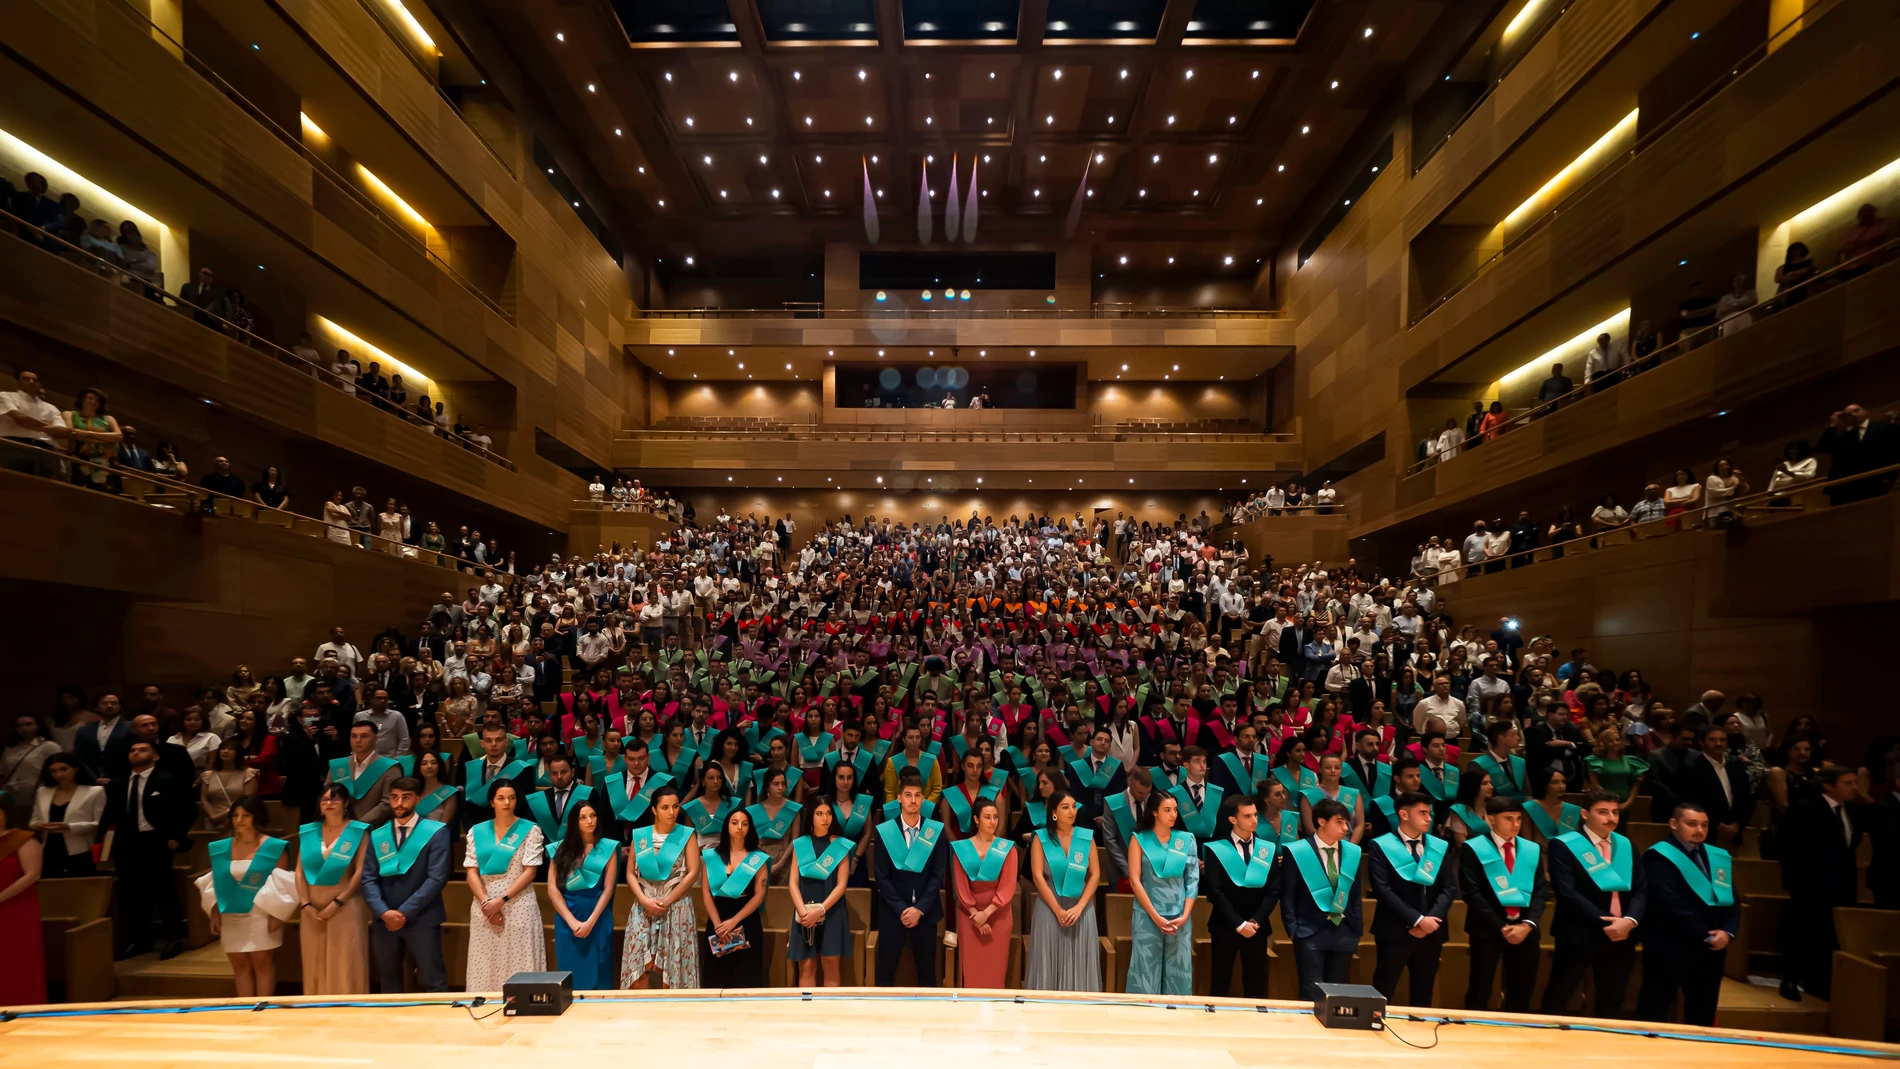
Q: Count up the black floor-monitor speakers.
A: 2